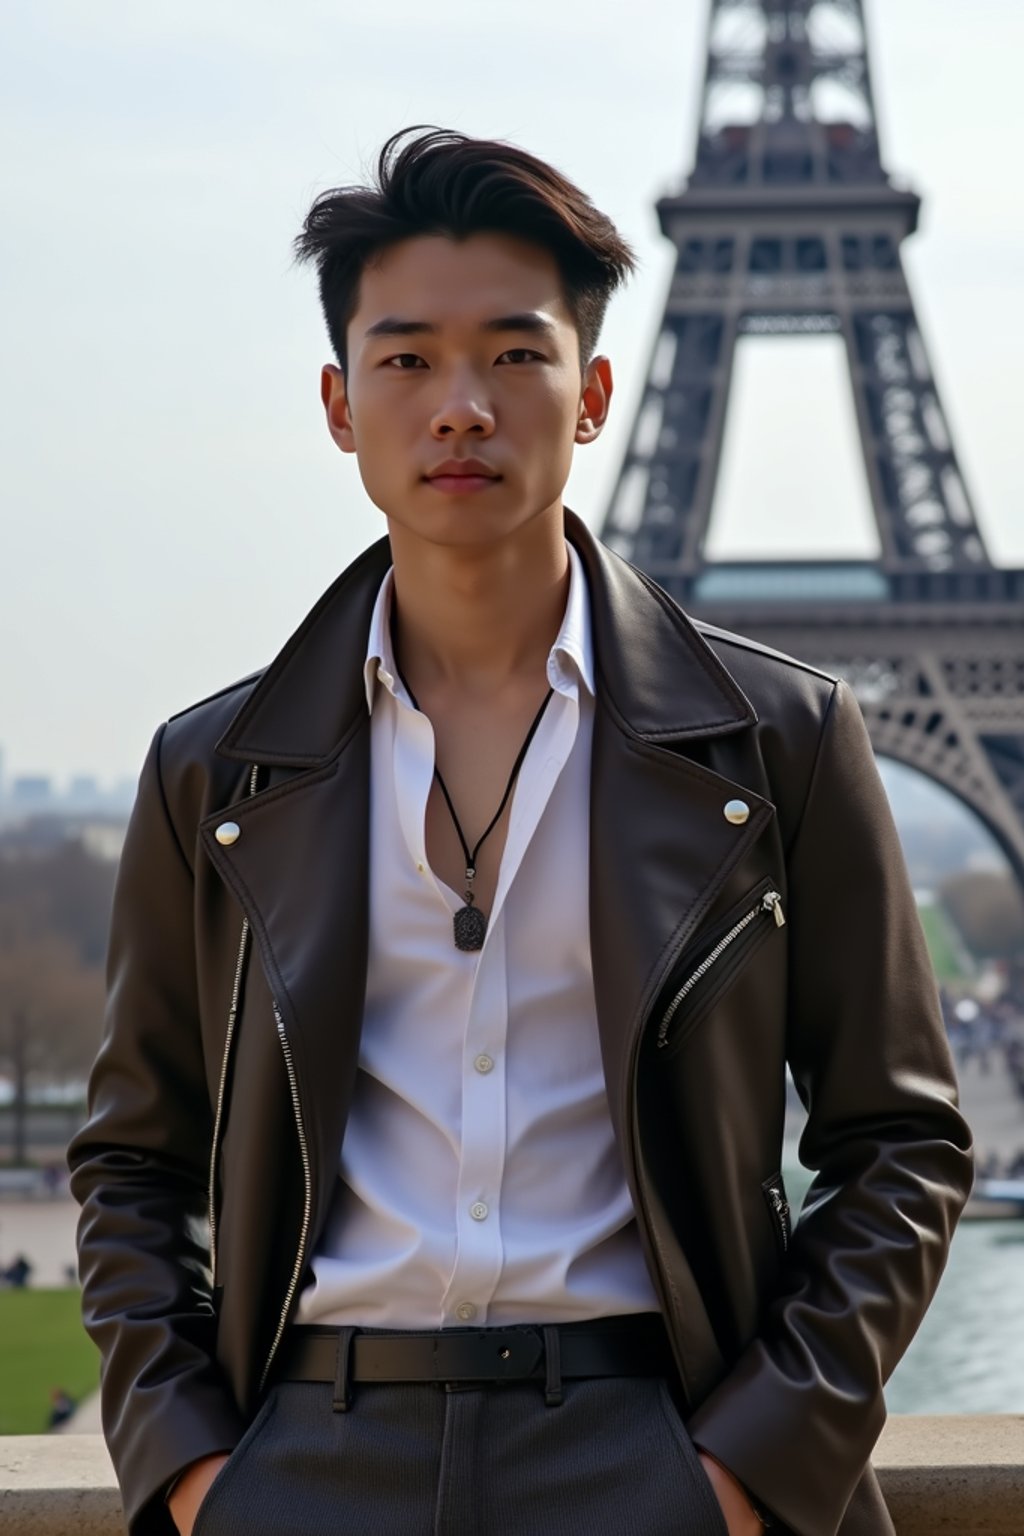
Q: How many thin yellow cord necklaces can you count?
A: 0